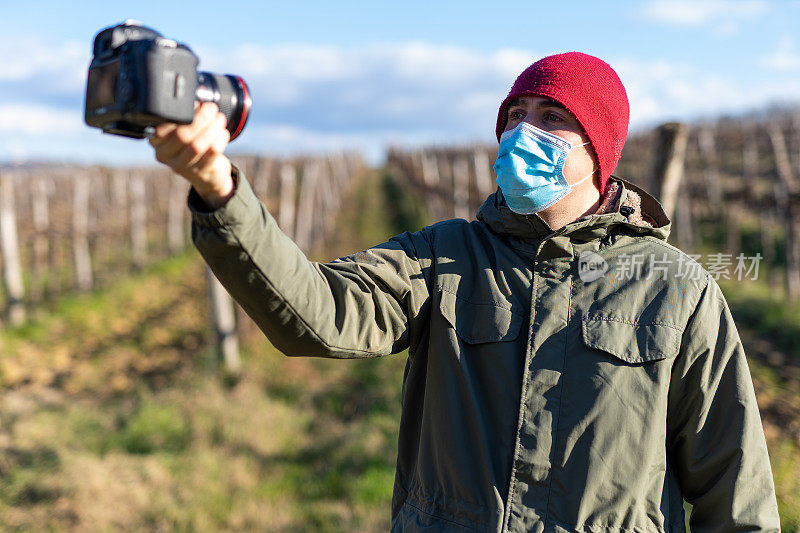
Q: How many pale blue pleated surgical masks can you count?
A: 1